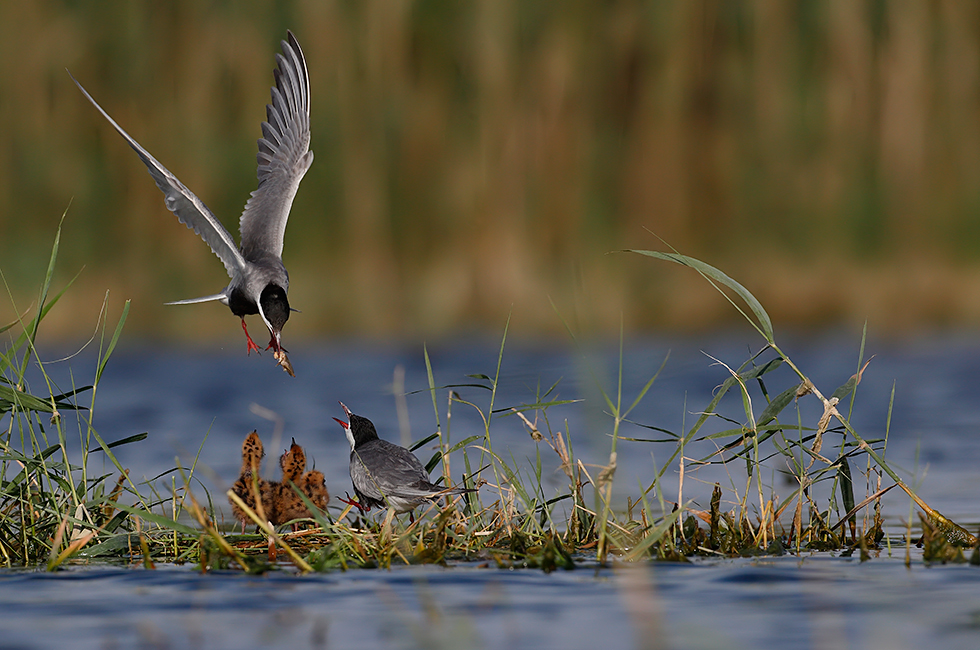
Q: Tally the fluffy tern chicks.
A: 3